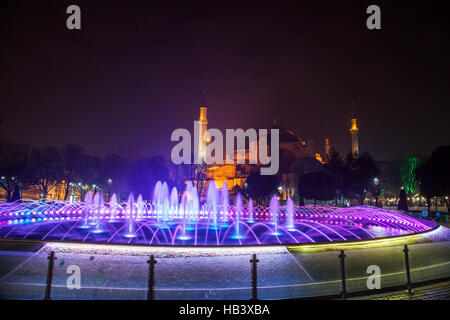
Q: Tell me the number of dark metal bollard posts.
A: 5